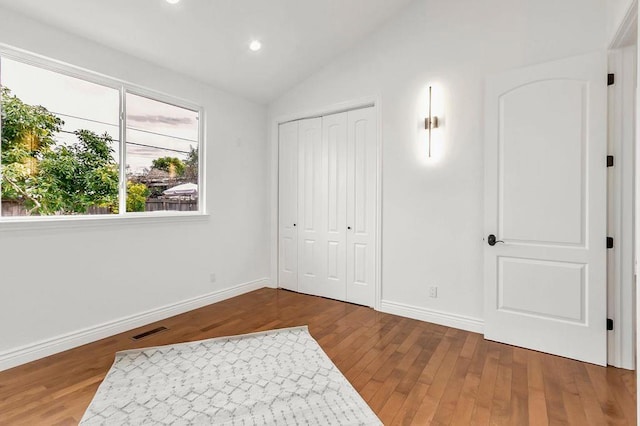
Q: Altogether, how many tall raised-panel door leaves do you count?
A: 5